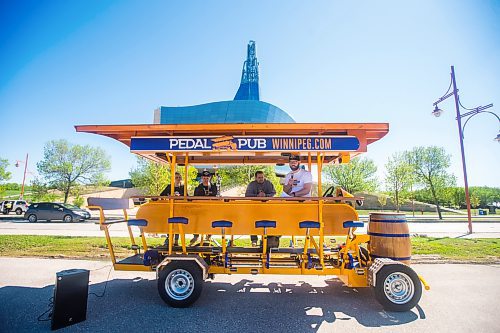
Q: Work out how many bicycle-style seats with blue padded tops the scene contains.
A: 6